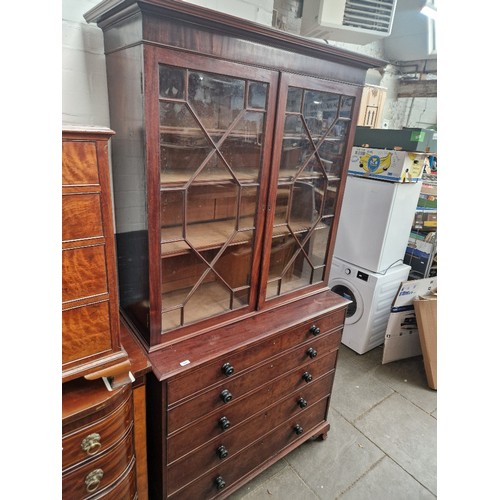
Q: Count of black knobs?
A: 10